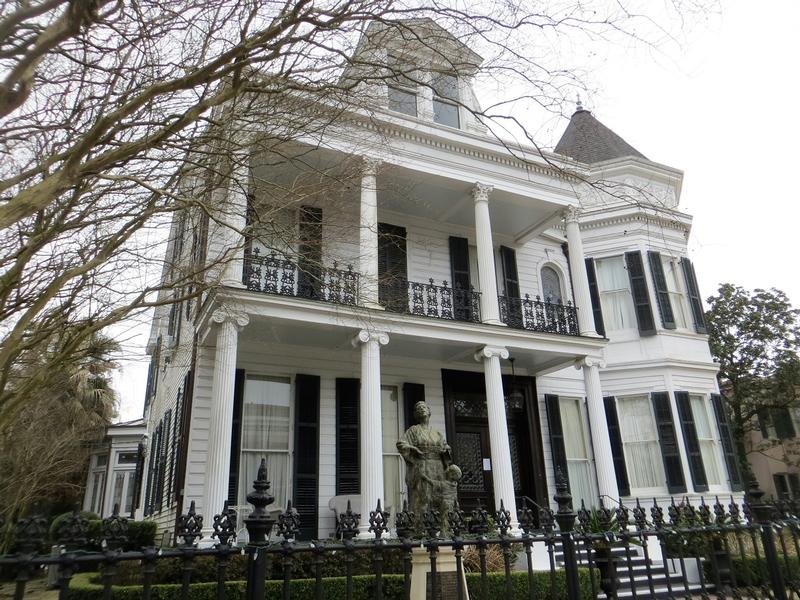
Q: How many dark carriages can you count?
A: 0